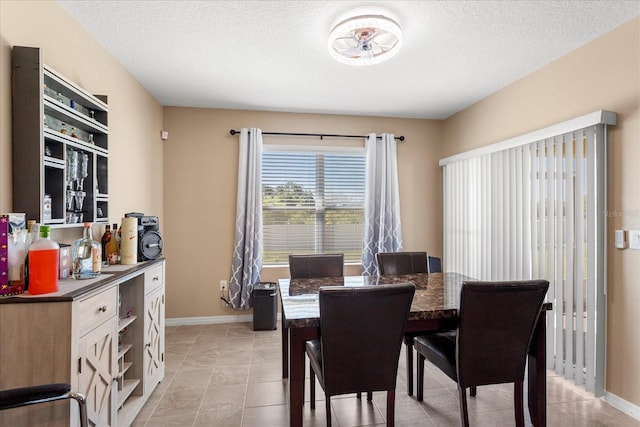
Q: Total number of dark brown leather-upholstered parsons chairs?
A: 4